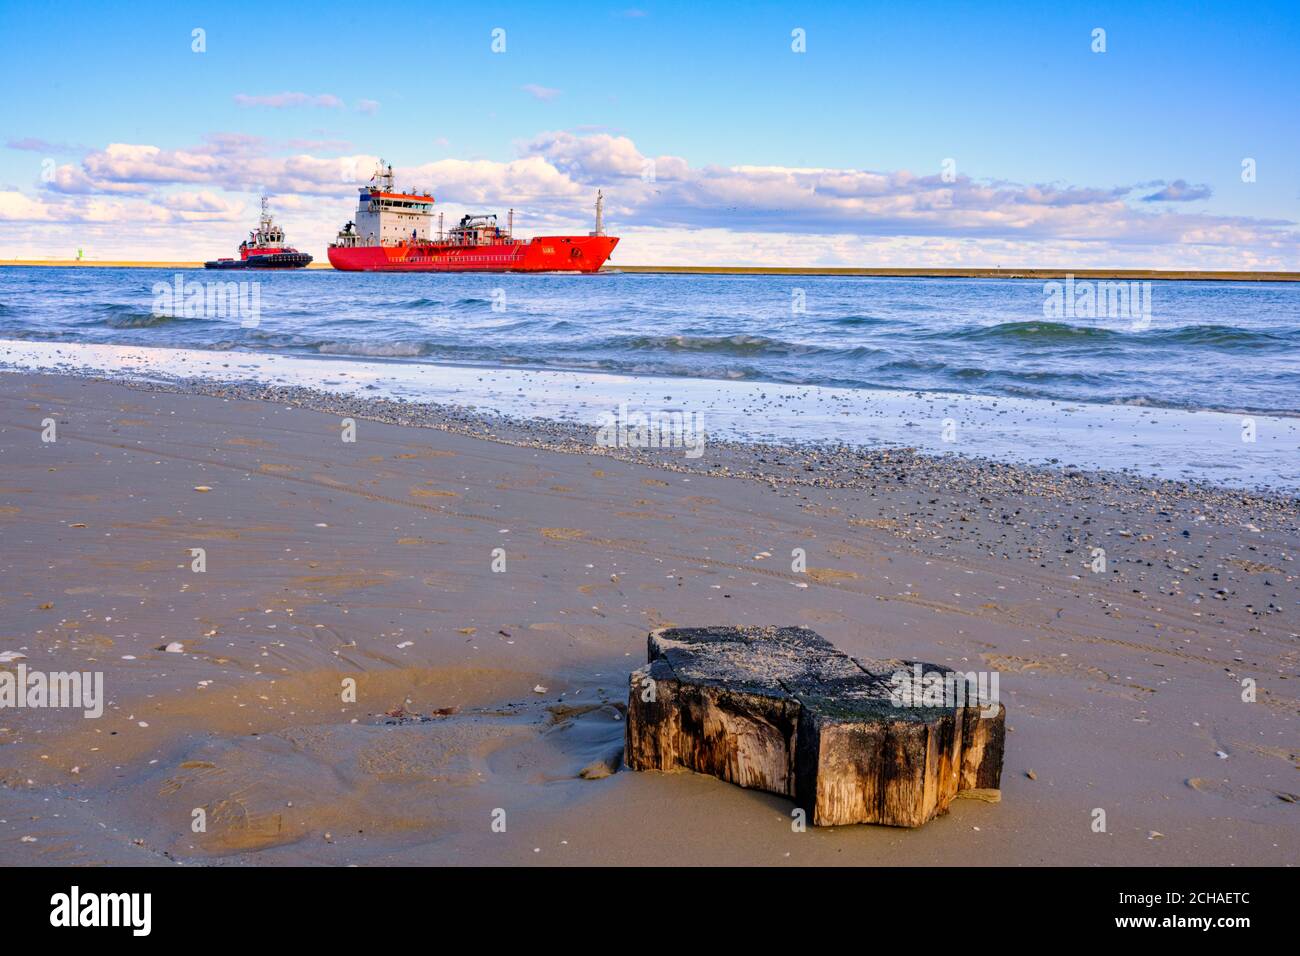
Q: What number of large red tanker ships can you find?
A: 1